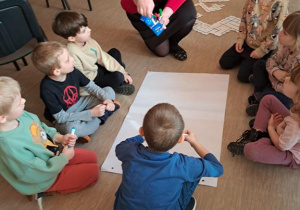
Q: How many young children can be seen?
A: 7